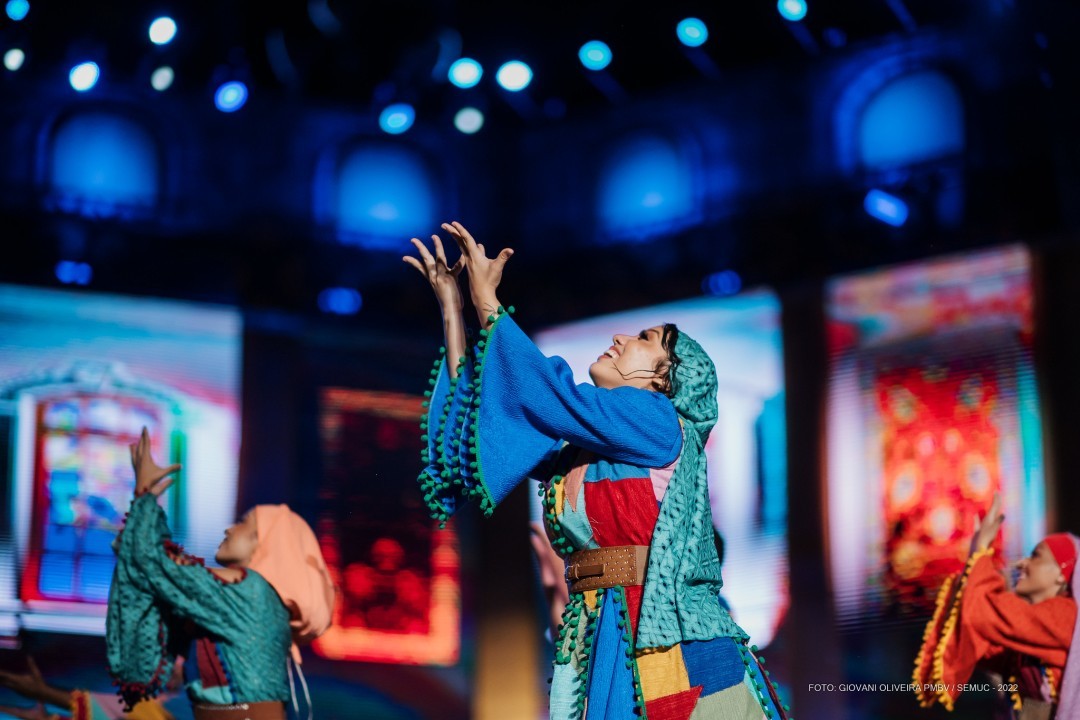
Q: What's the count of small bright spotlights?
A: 13